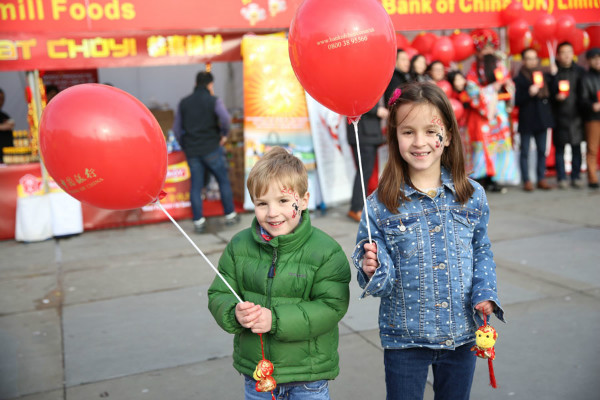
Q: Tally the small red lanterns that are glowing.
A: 3